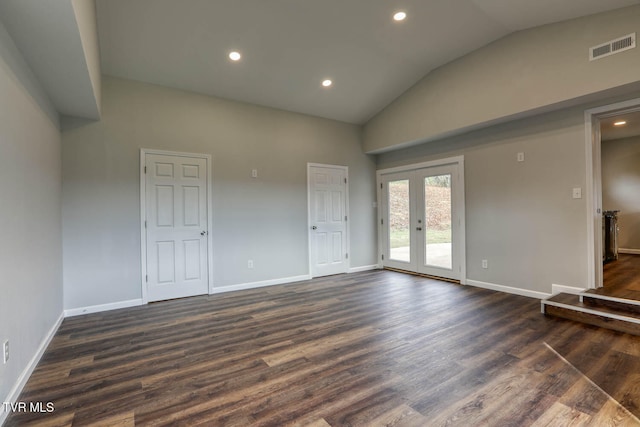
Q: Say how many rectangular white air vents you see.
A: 1